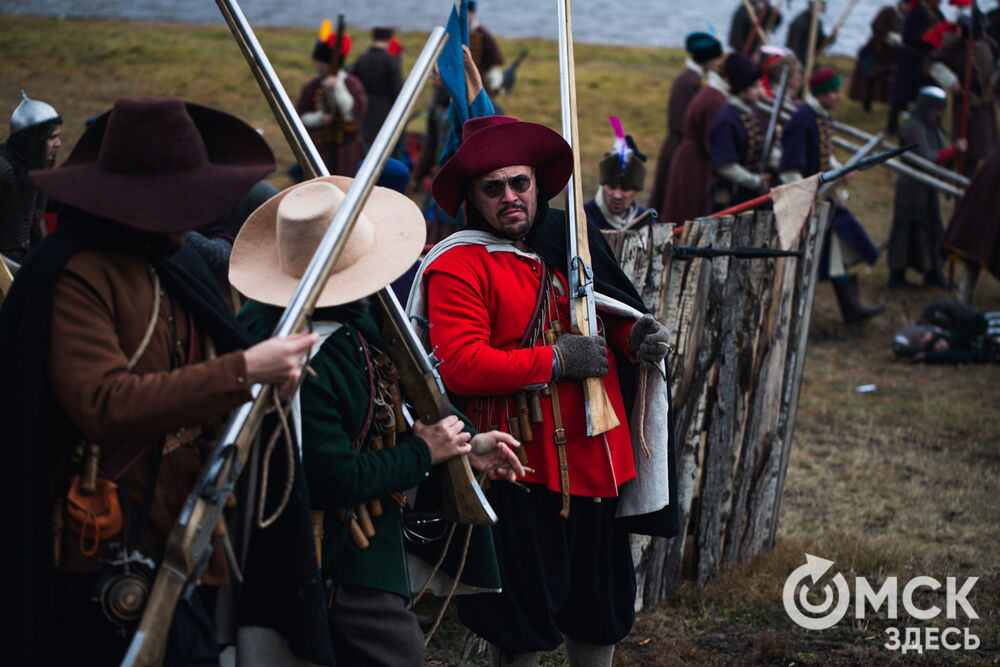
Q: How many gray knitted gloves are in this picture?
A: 2